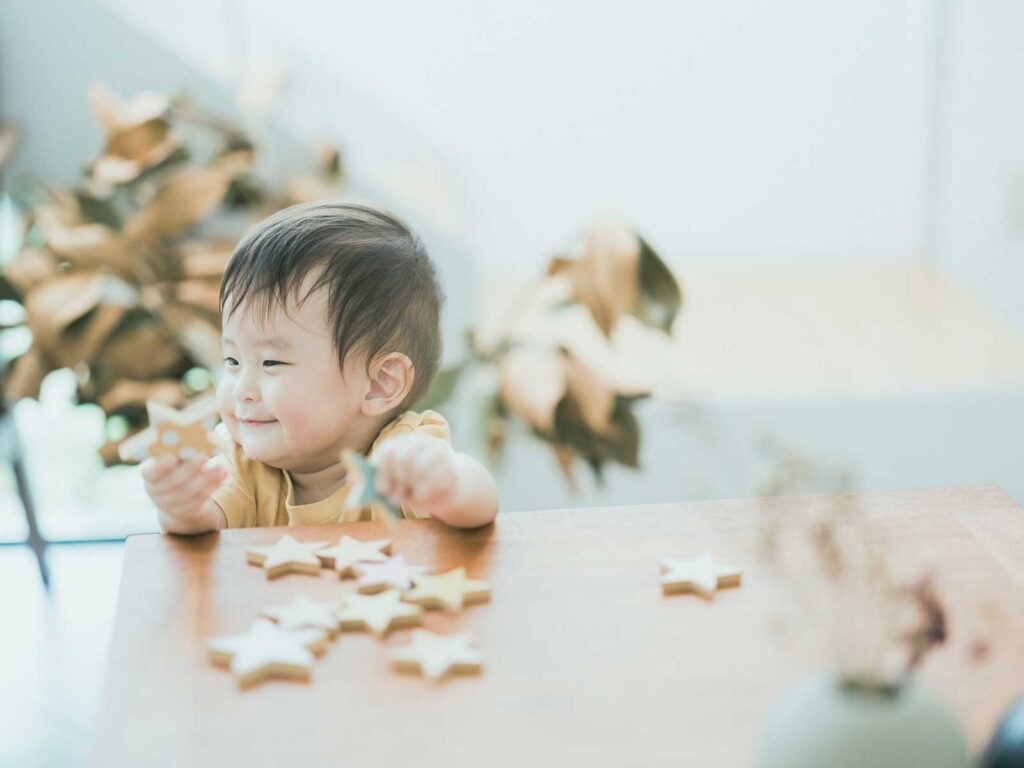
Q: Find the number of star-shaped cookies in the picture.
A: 11